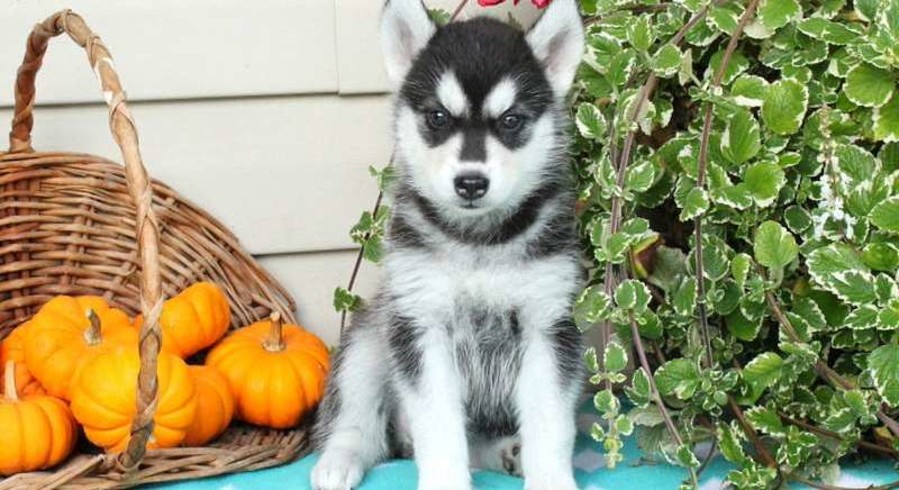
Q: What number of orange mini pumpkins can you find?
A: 7